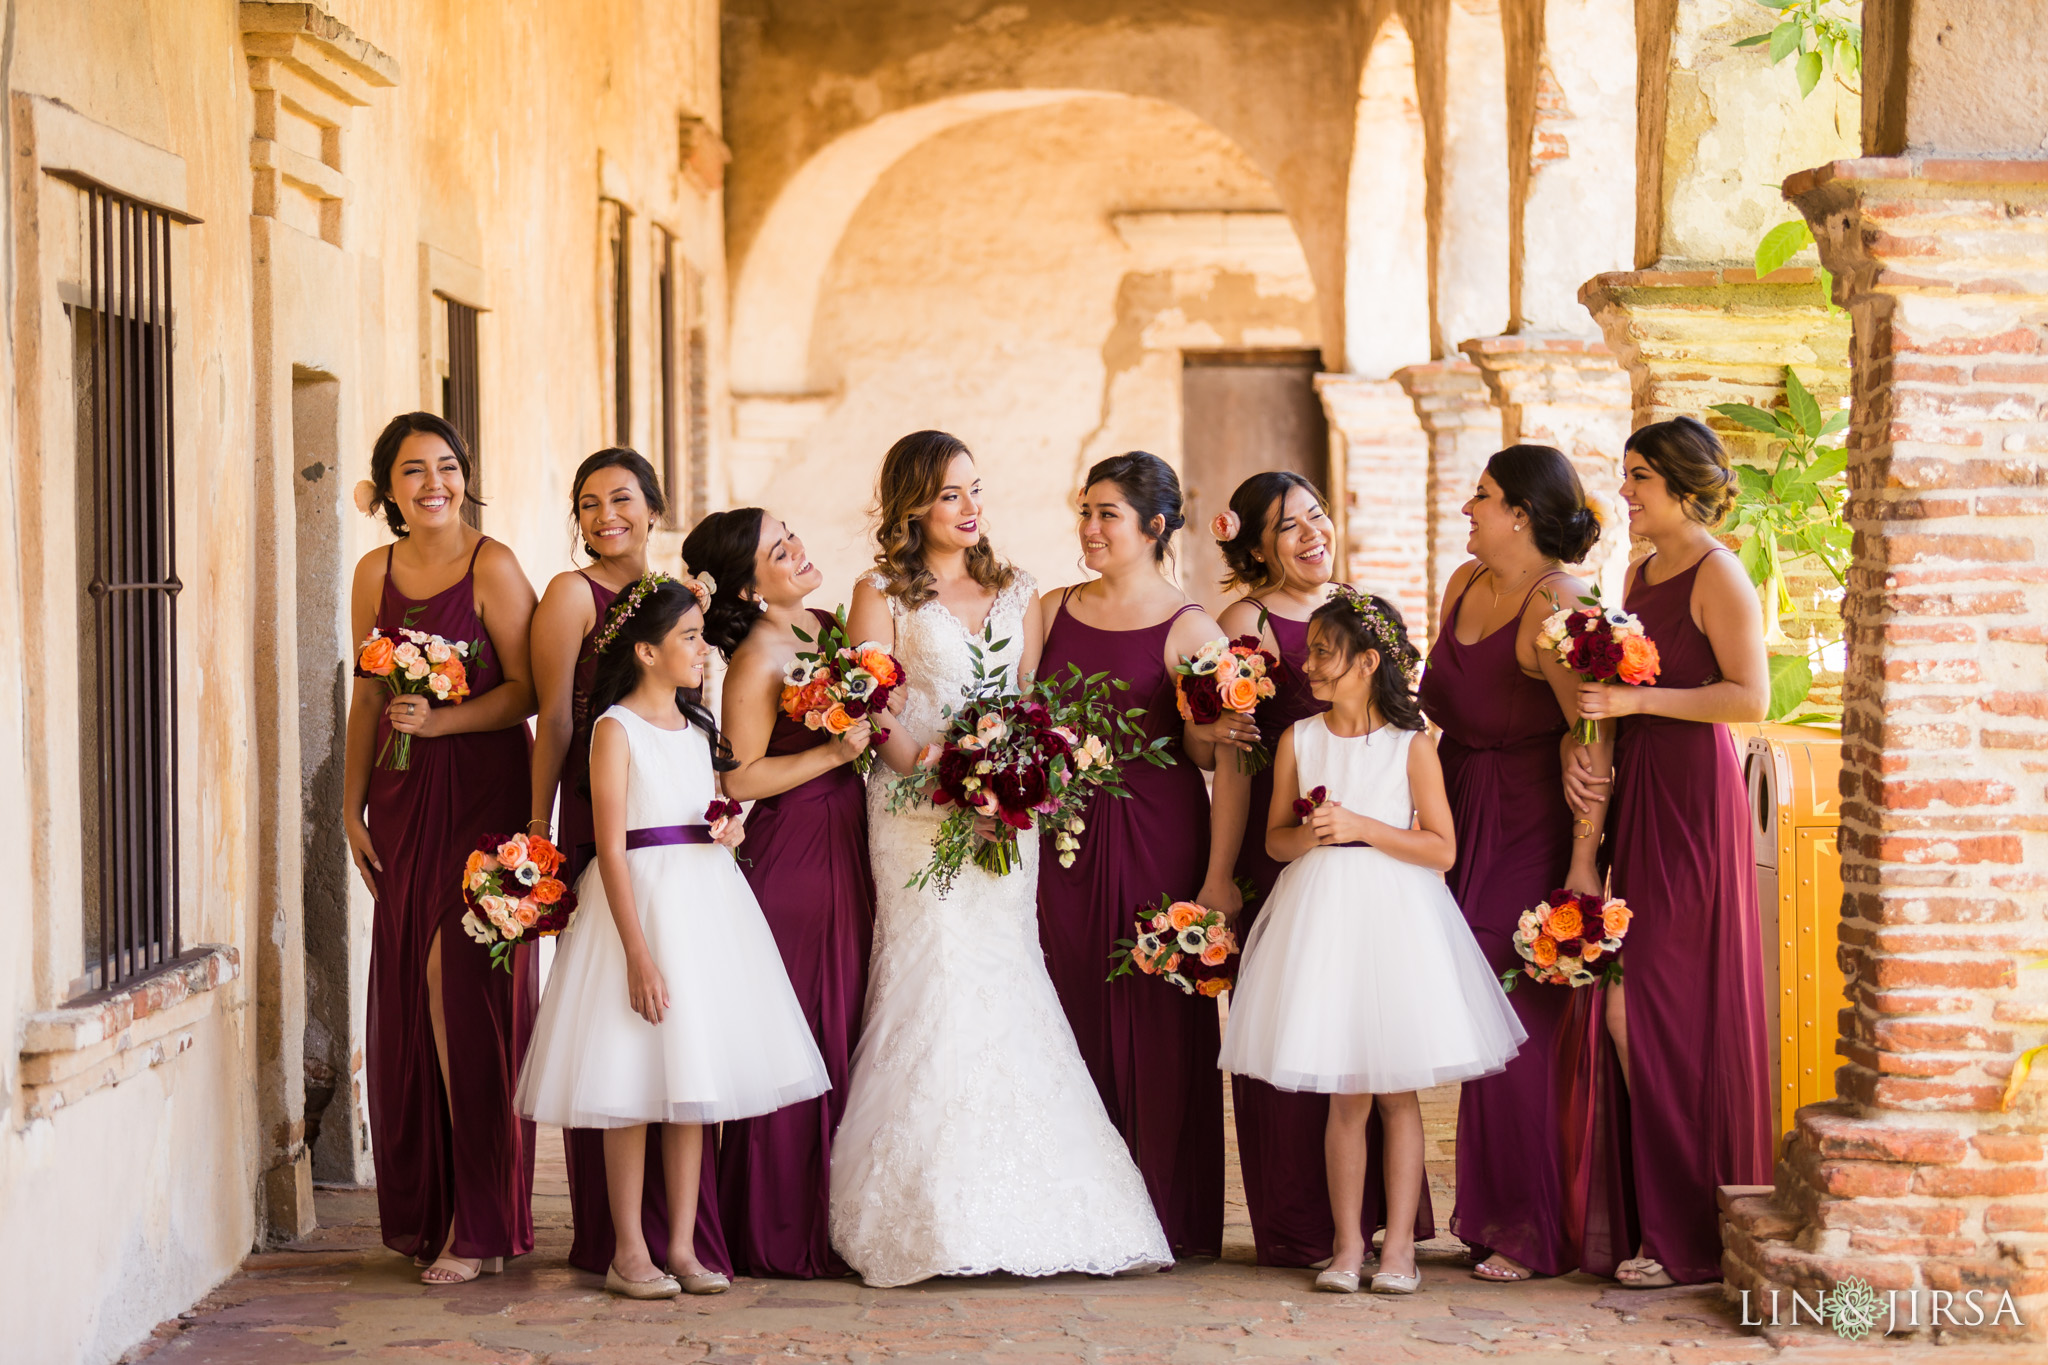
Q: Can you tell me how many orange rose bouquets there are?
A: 7